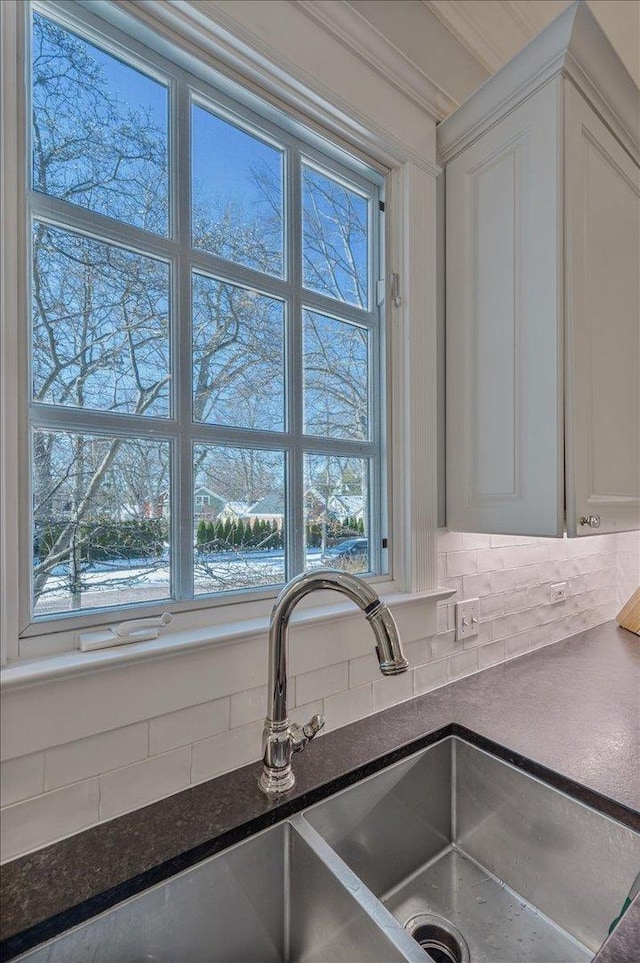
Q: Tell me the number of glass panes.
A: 9